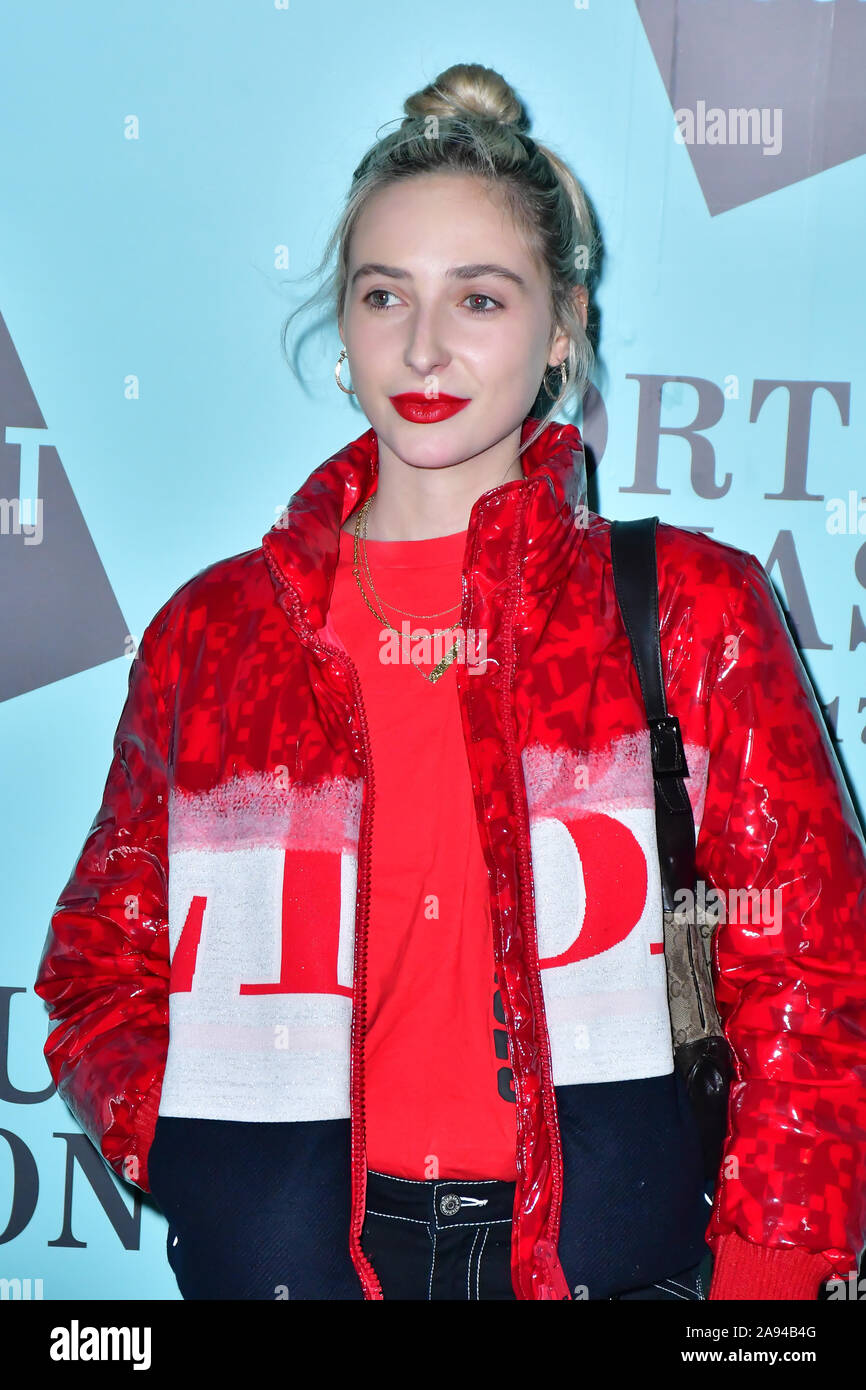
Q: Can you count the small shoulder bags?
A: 1